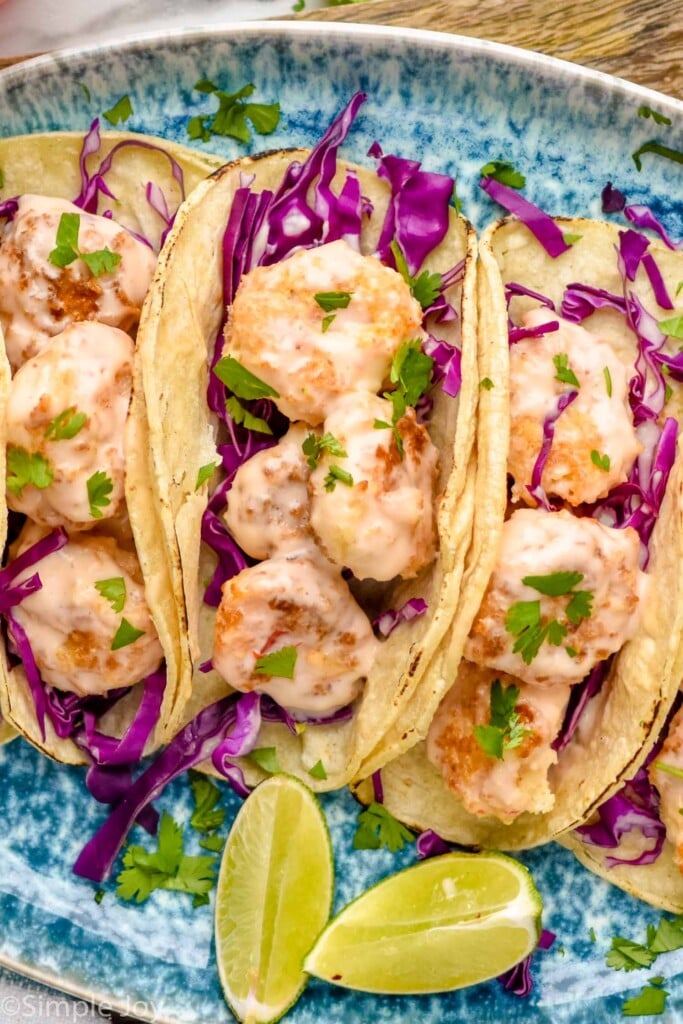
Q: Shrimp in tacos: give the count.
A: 11